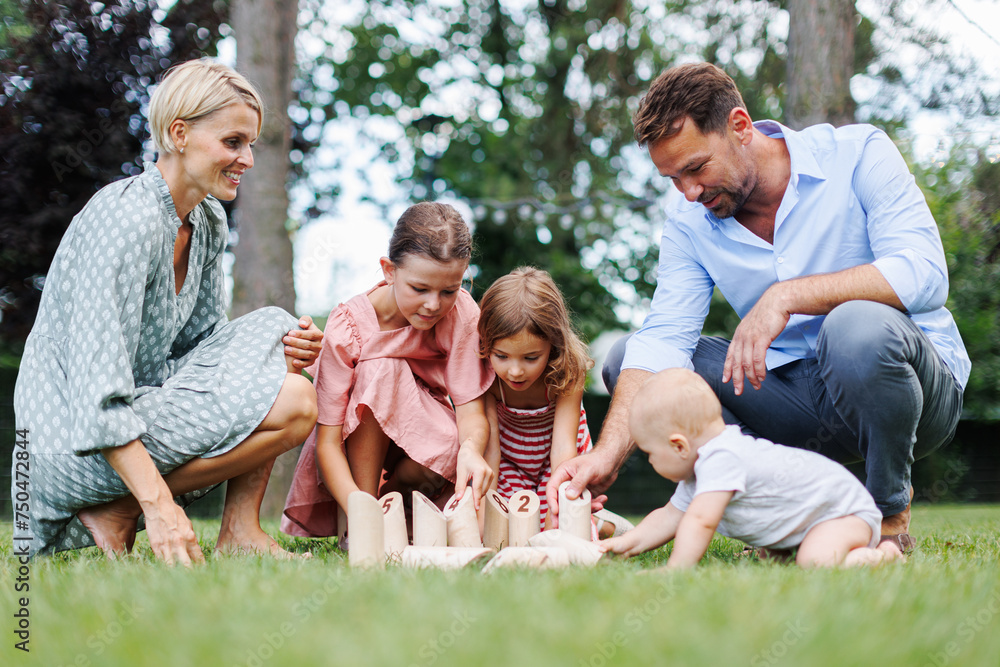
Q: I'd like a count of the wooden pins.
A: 10